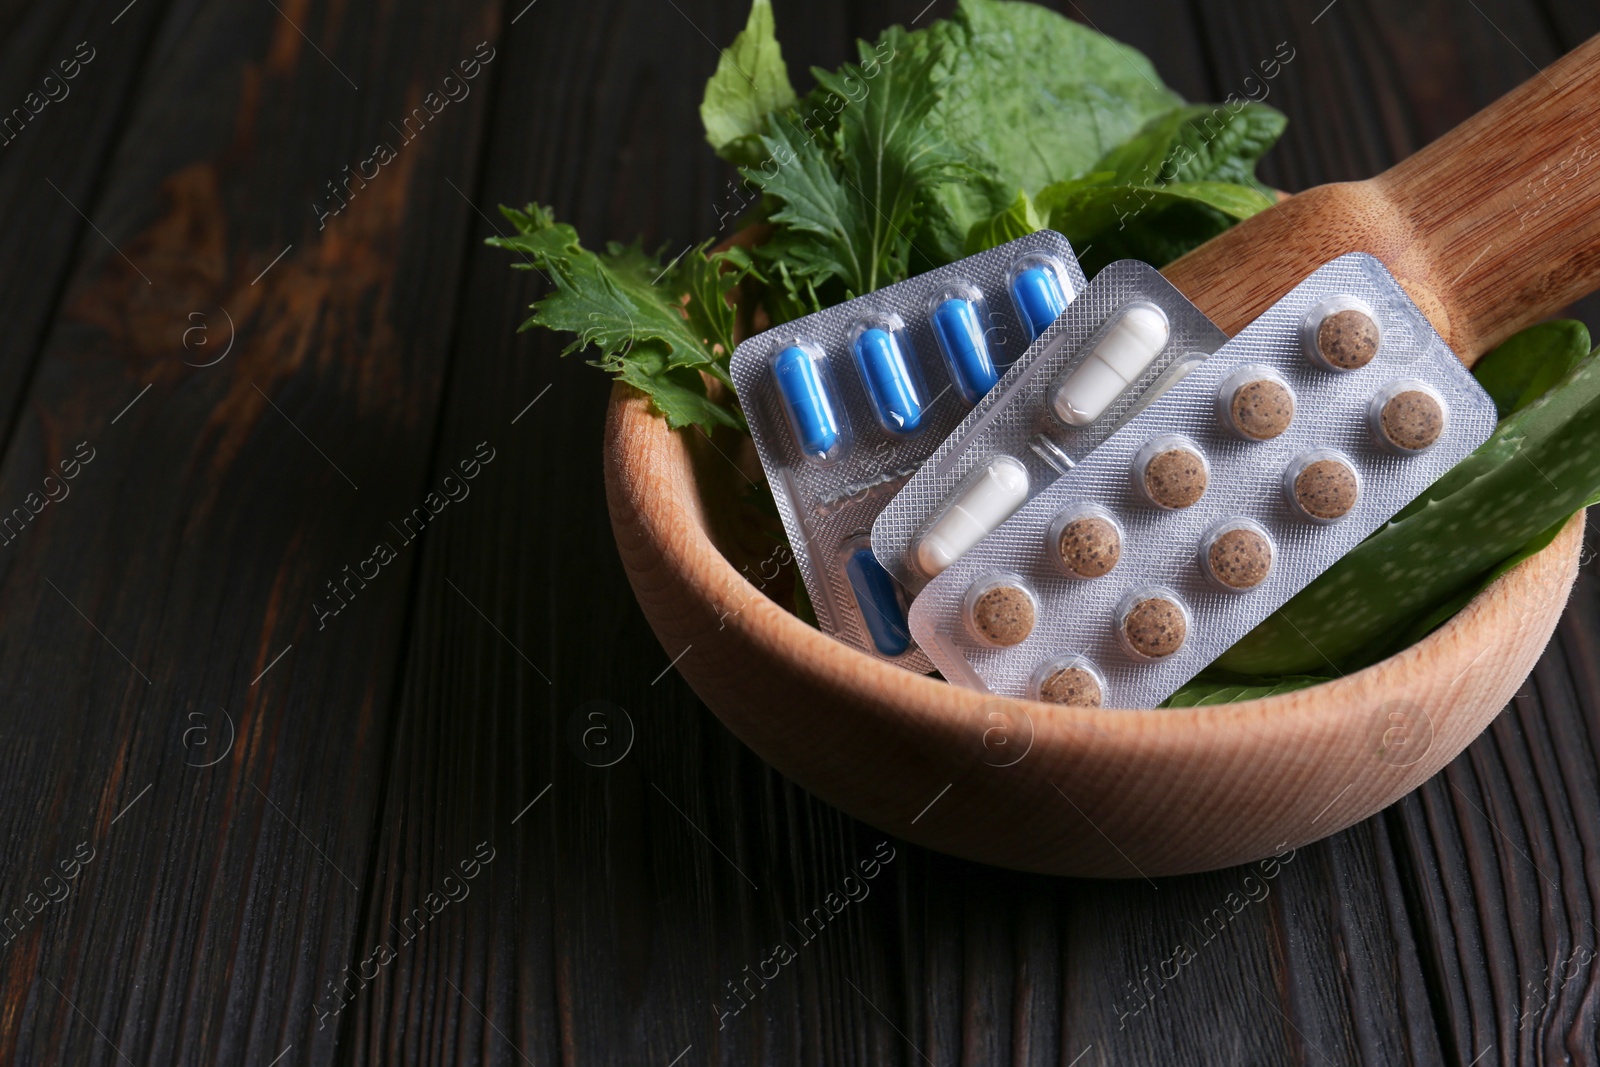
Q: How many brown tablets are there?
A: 10